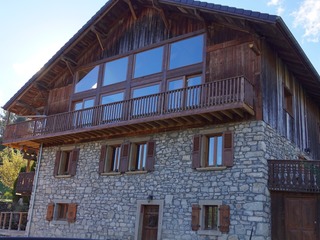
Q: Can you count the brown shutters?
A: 11